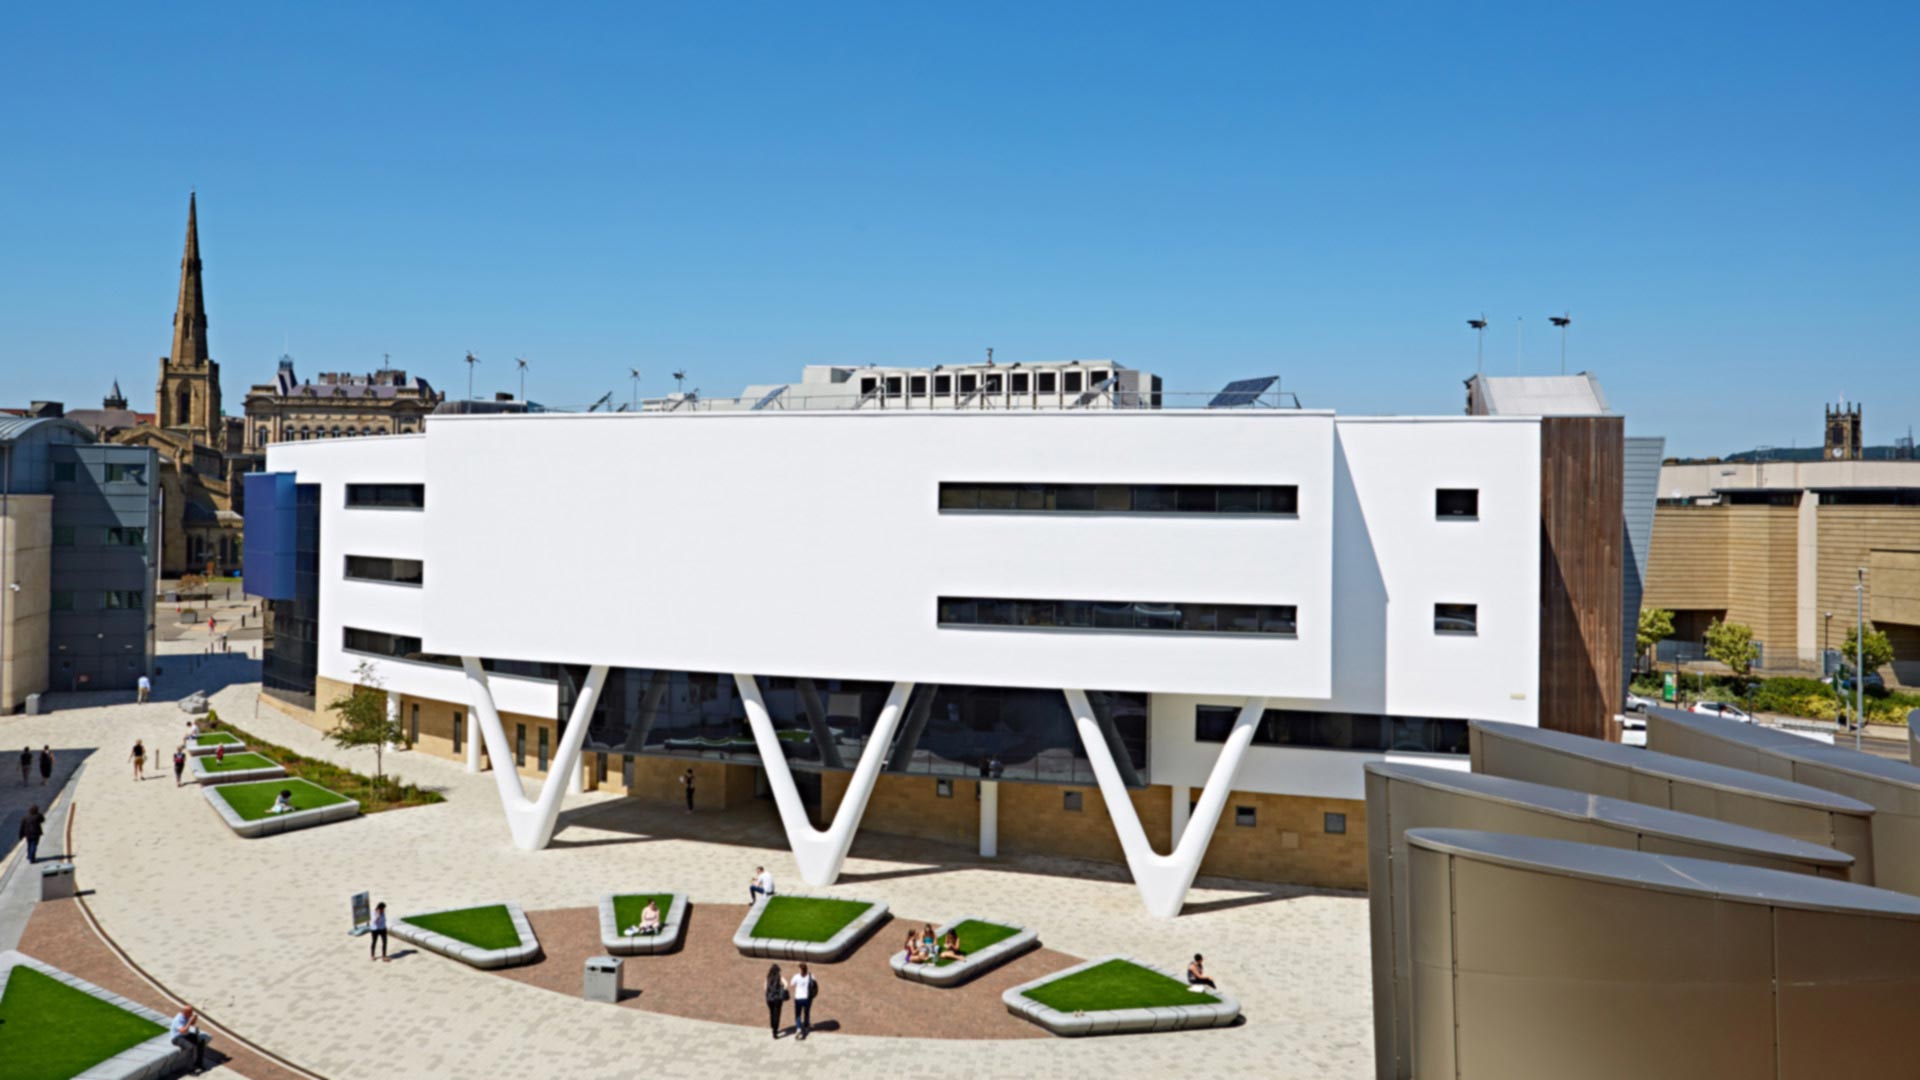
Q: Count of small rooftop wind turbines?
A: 6